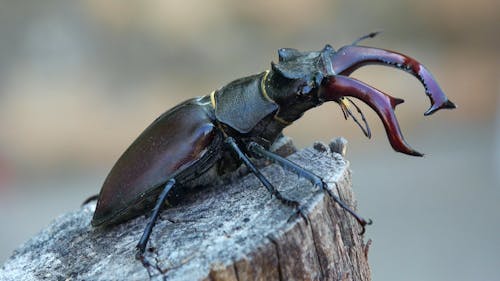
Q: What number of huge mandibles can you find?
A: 2